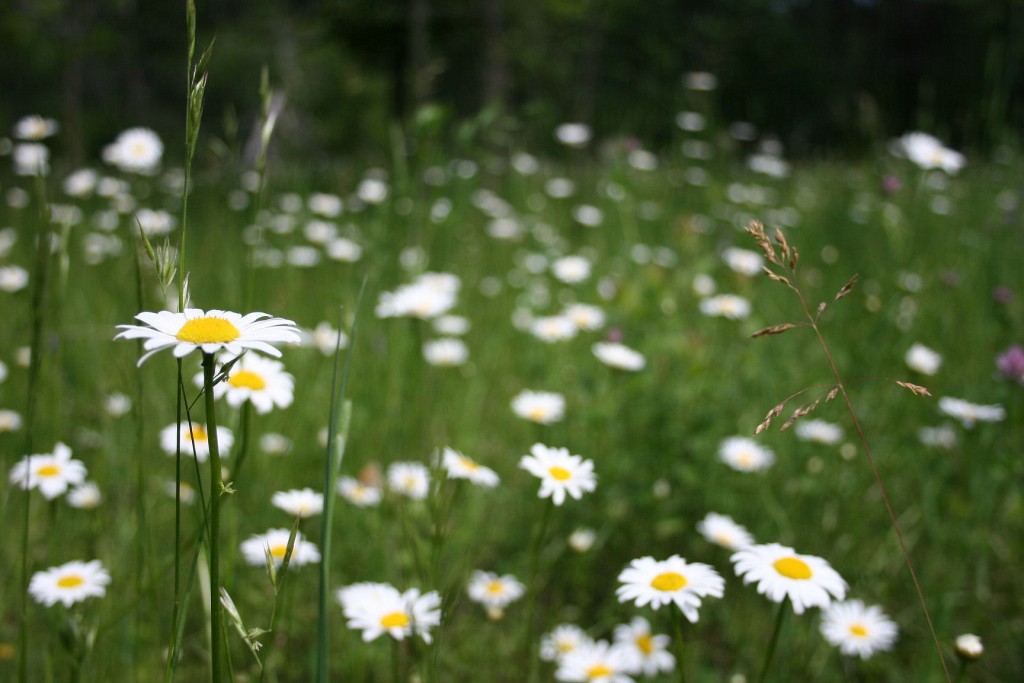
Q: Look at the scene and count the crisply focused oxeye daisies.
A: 1